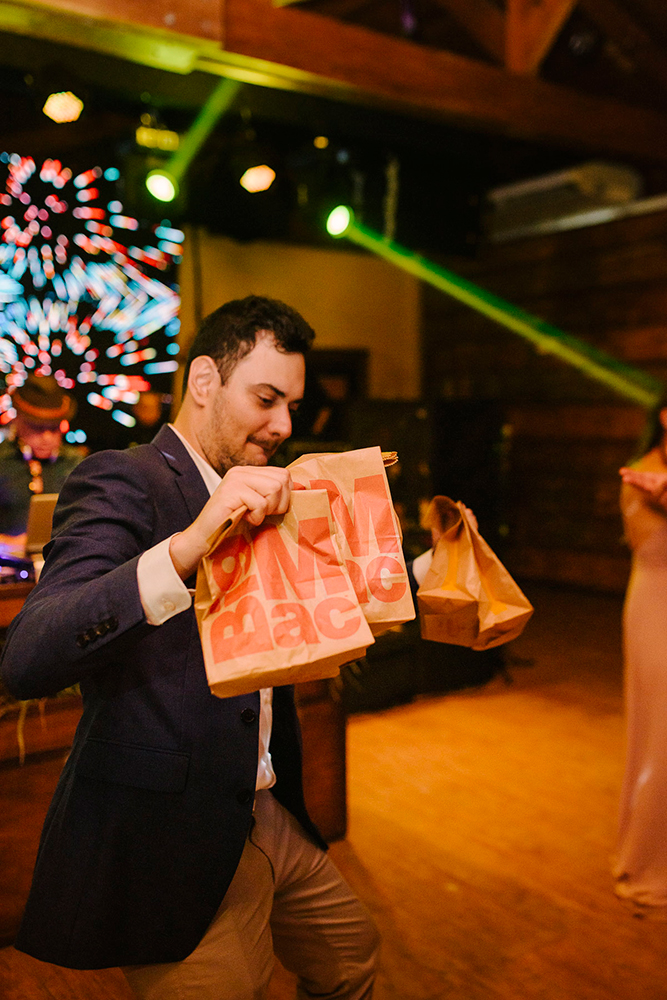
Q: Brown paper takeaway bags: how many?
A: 4